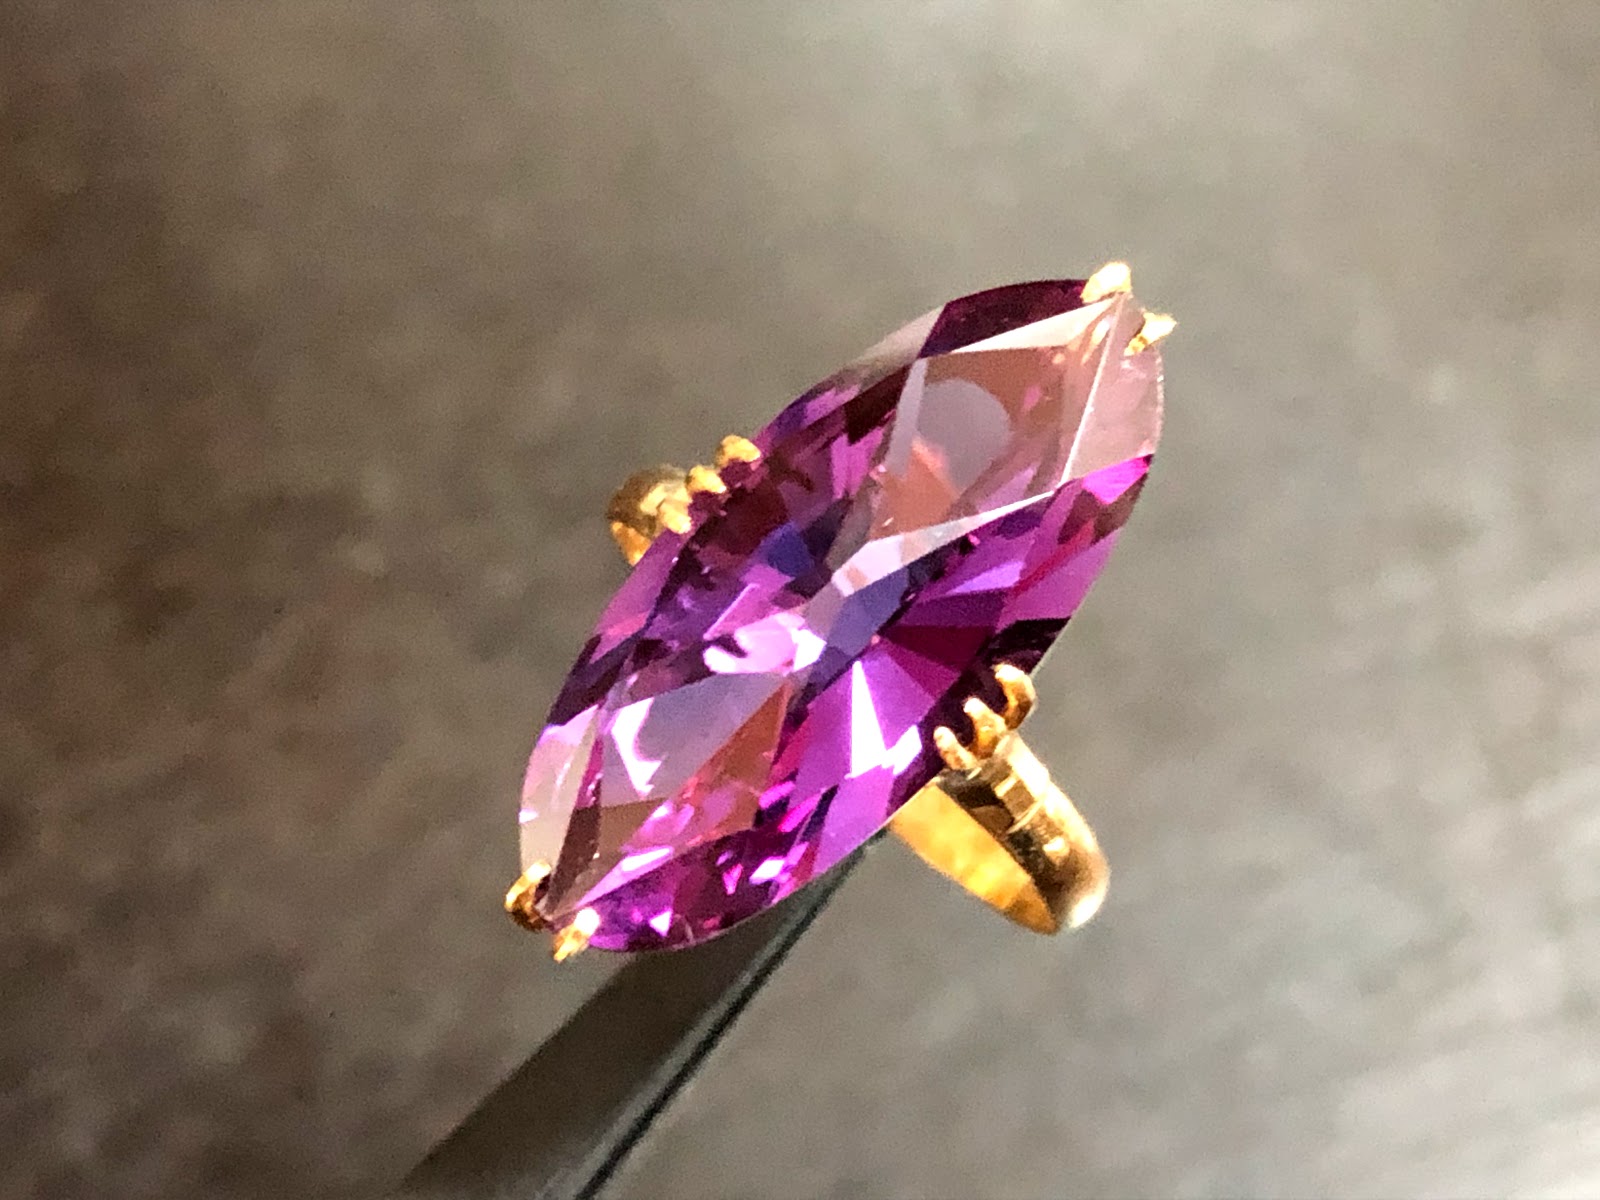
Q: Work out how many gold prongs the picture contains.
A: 10